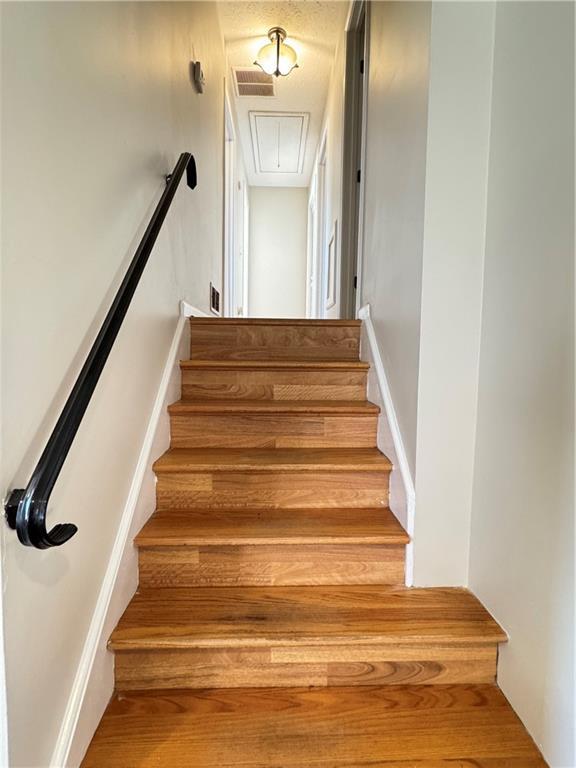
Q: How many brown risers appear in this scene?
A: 6